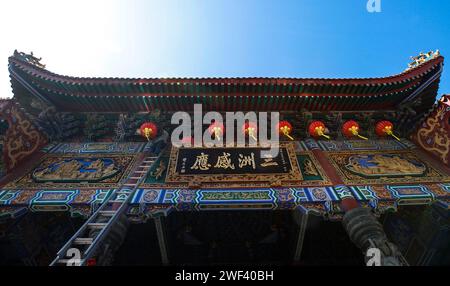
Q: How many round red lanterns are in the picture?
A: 7